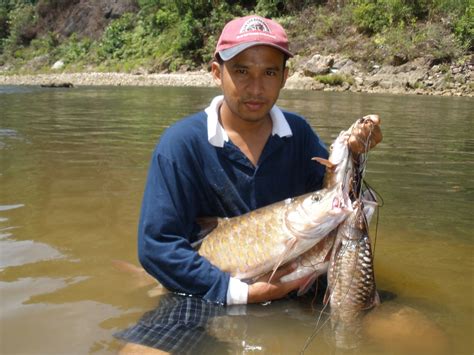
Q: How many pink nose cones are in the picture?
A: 0